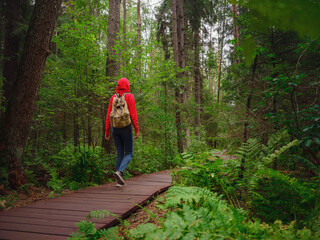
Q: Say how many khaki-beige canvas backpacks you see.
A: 1